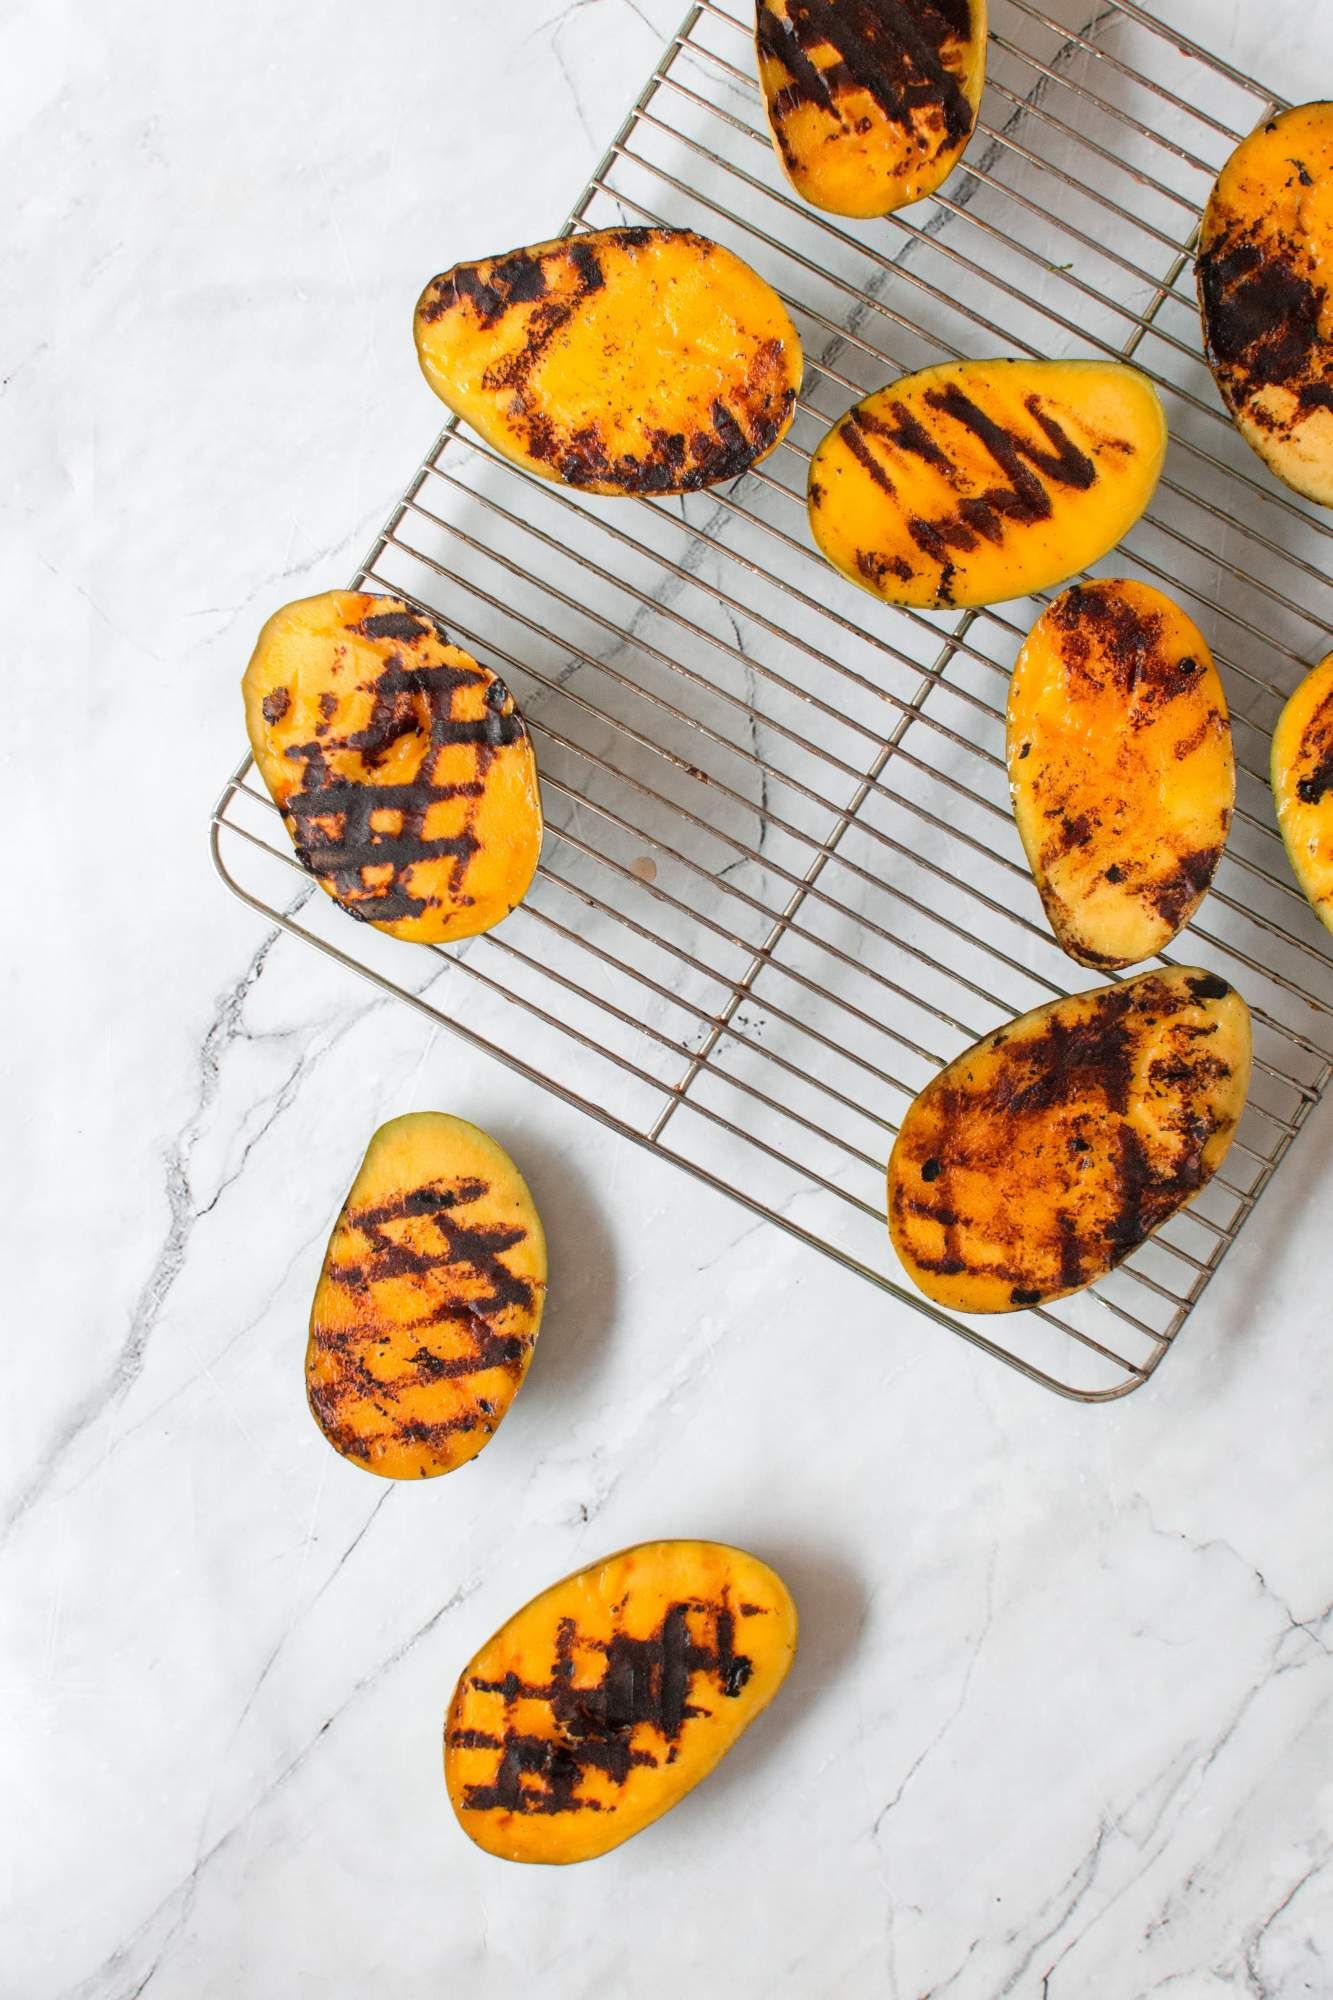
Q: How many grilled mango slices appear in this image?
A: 10